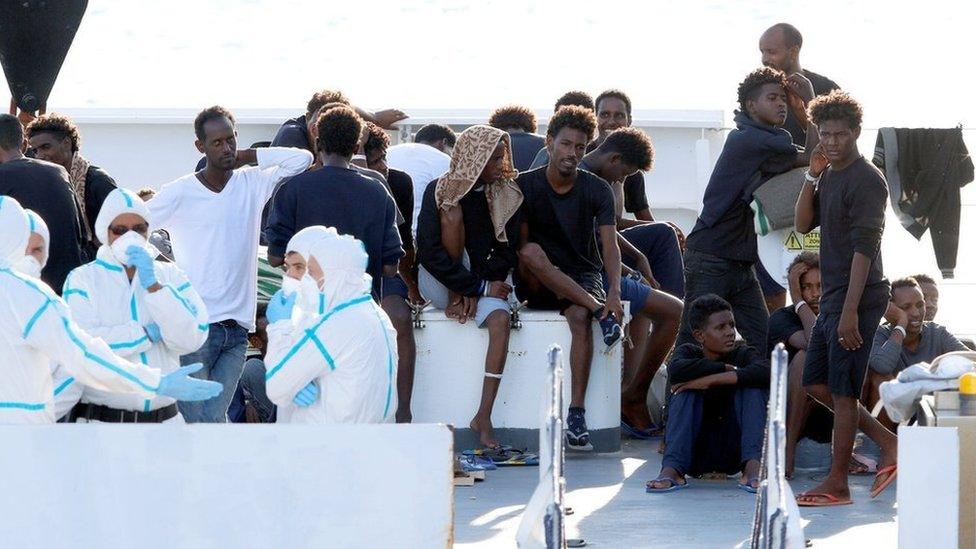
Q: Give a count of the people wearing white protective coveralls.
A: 5